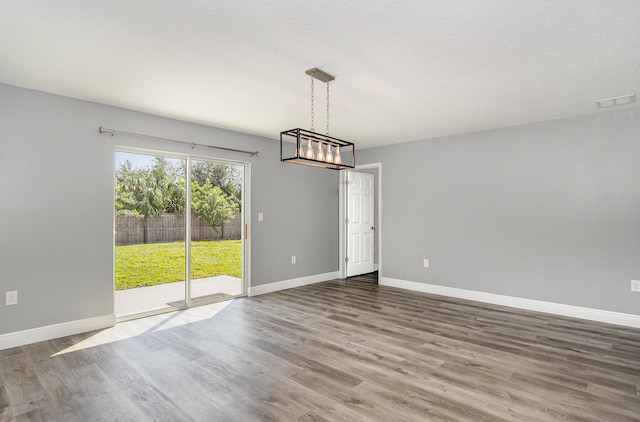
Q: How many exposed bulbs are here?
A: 5